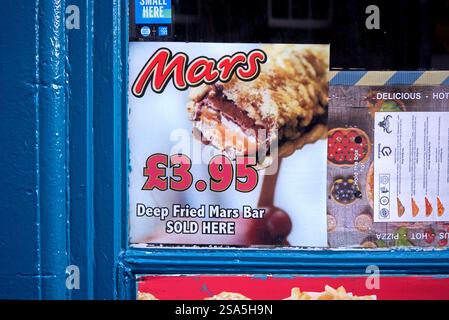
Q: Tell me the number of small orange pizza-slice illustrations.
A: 4